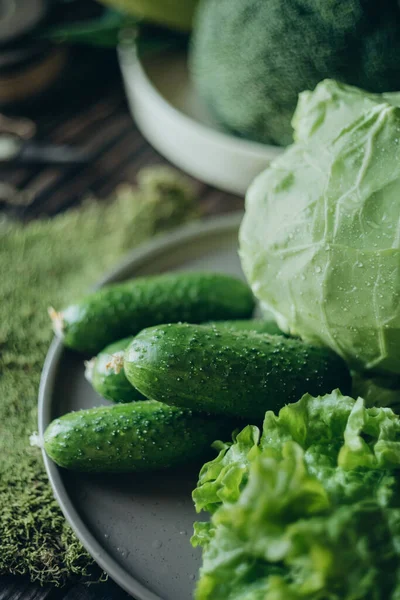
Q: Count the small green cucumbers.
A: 4